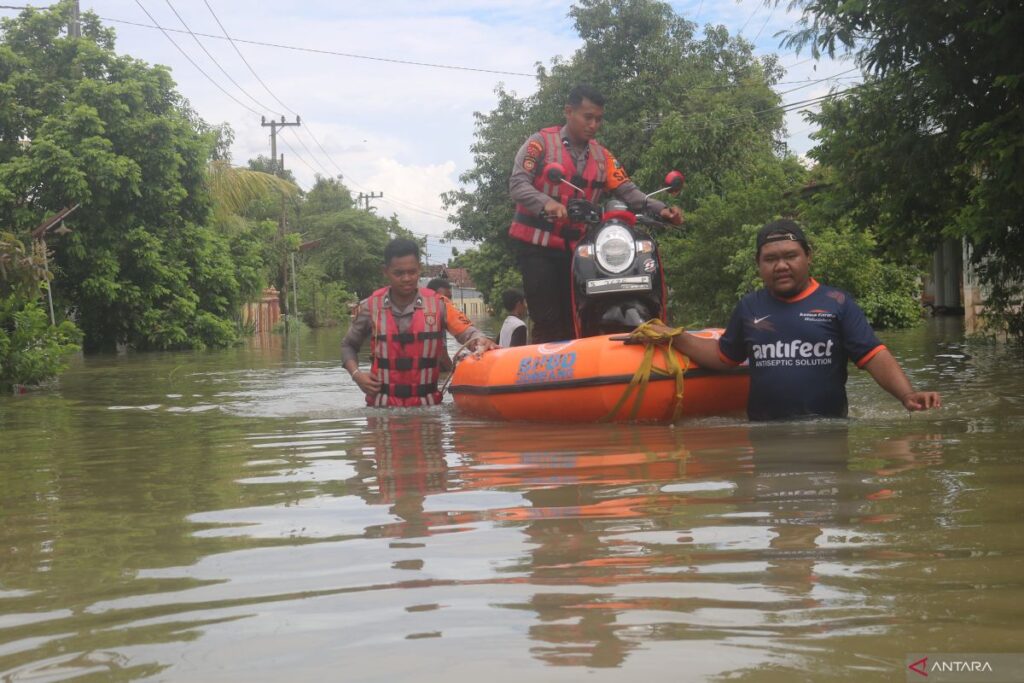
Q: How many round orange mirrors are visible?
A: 2